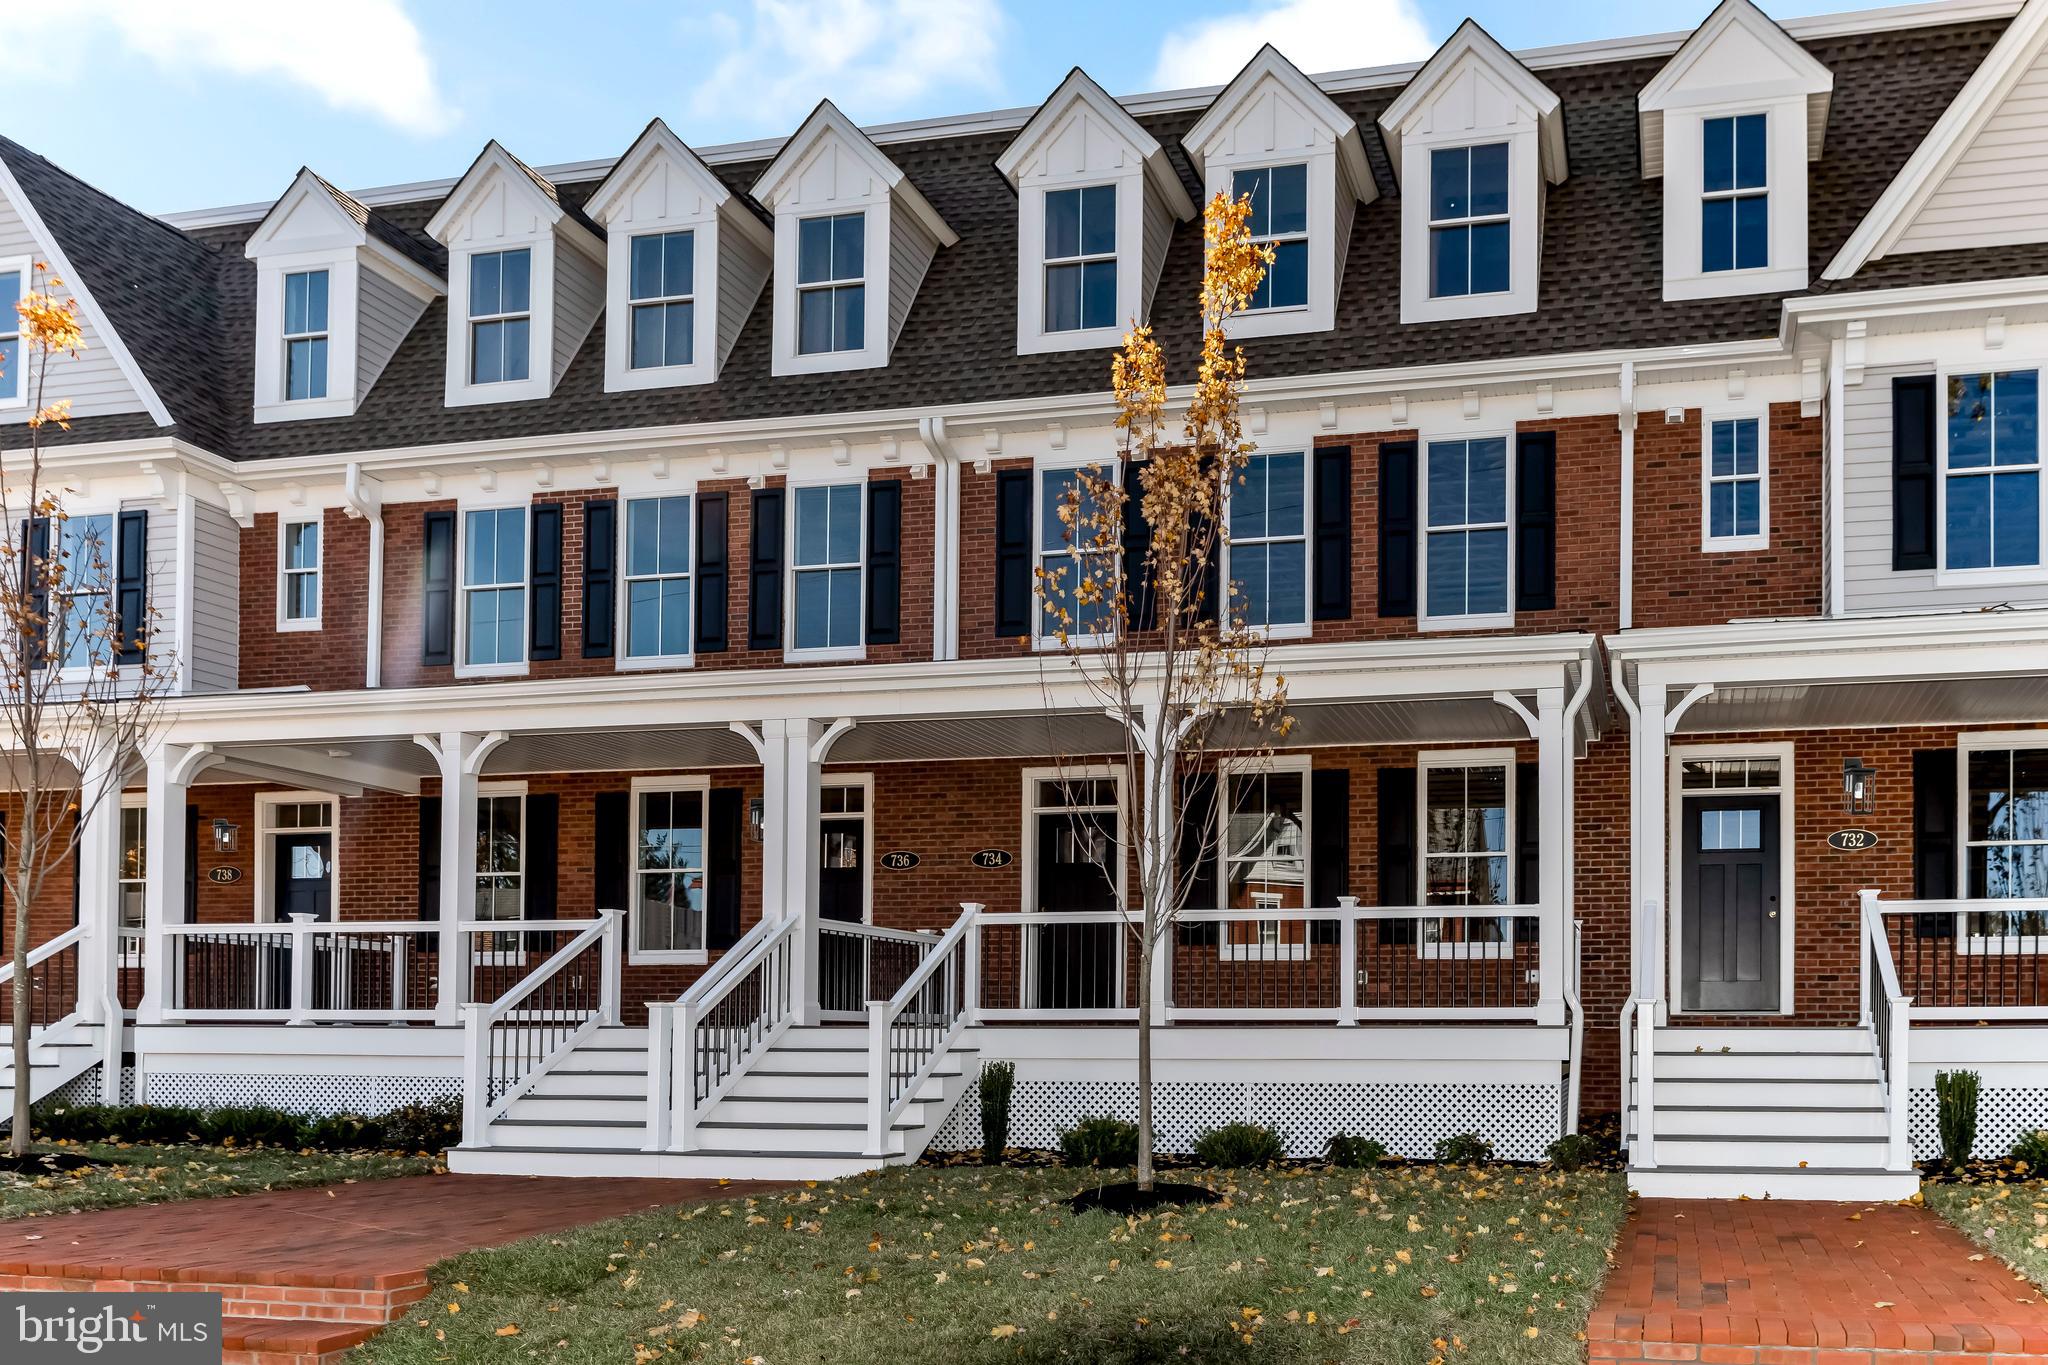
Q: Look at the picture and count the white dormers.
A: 8